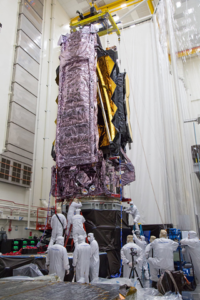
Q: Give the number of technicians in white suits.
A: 12